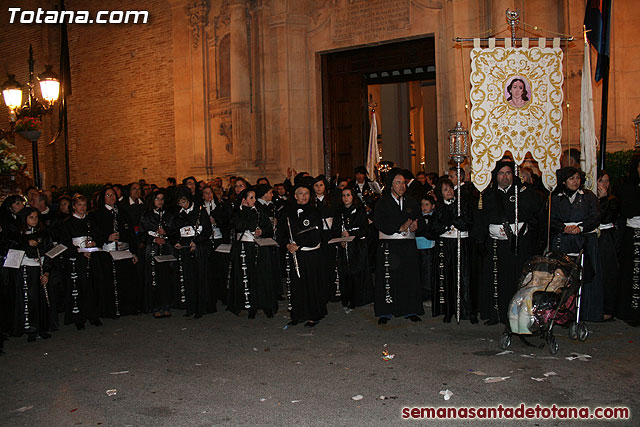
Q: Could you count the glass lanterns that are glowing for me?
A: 2